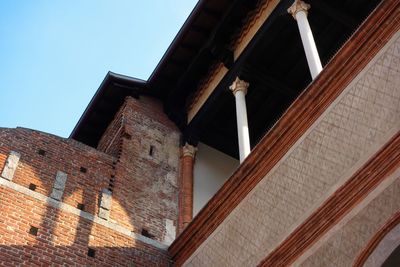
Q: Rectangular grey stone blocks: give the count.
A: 3